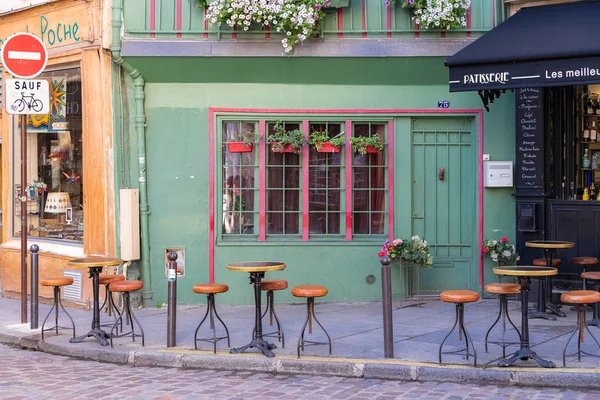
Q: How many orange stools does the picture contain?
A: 12